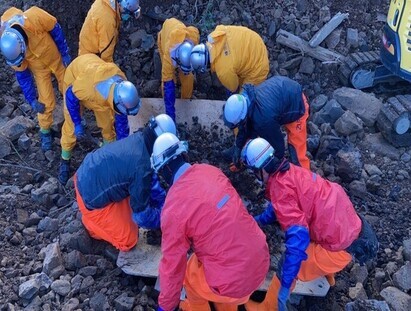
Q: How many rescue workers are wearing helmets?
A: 9